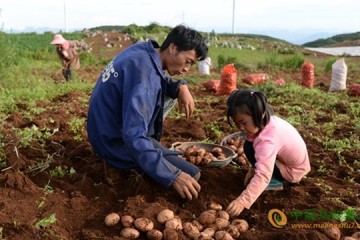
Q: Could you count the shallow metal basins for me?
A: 2